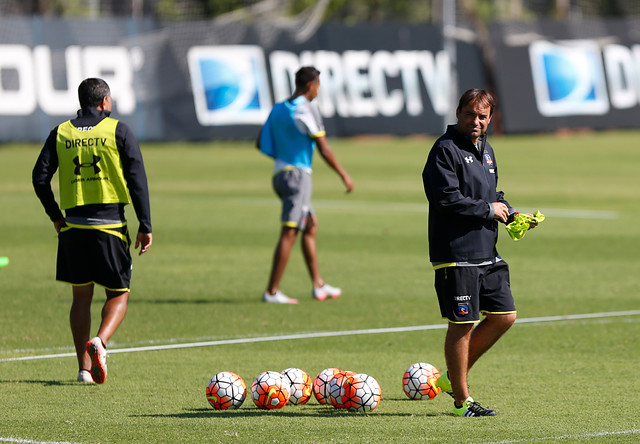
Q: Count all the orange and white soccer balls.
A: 7